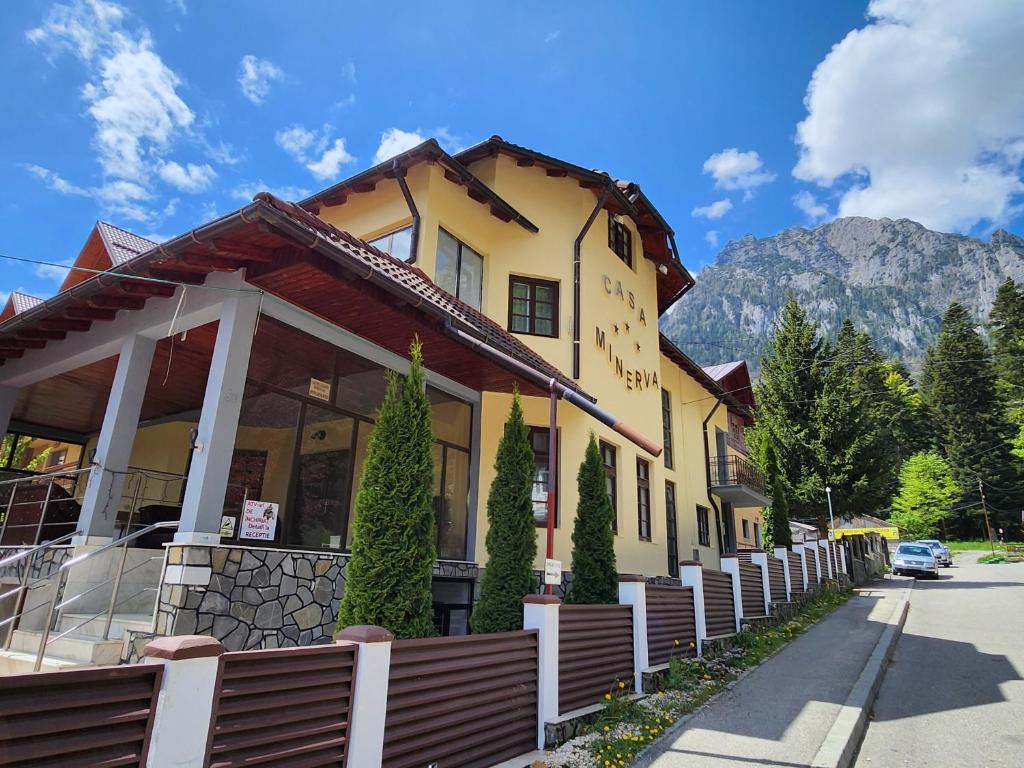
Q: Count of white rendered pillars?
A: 12